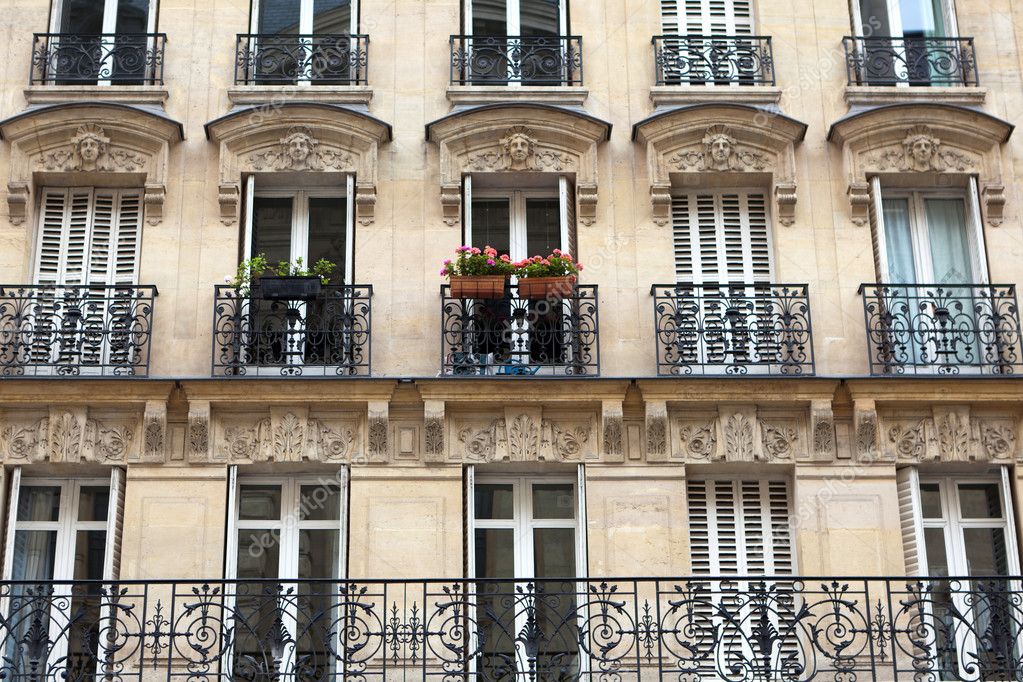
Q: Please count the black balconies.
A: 11